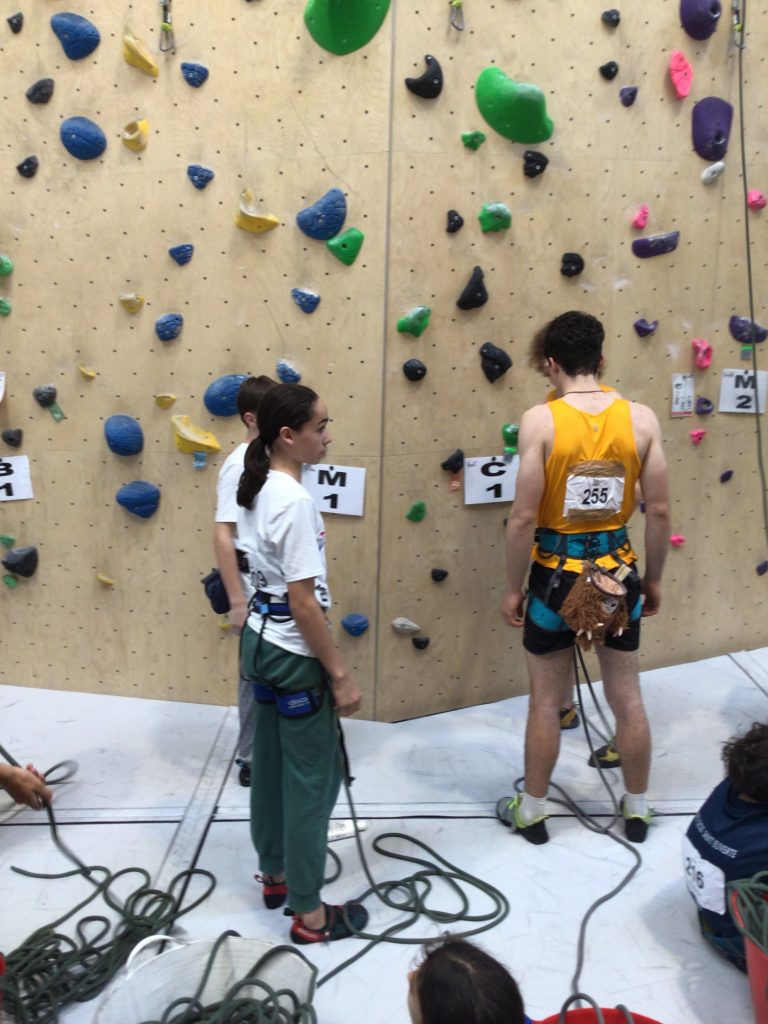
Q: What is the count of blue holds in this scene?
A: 13